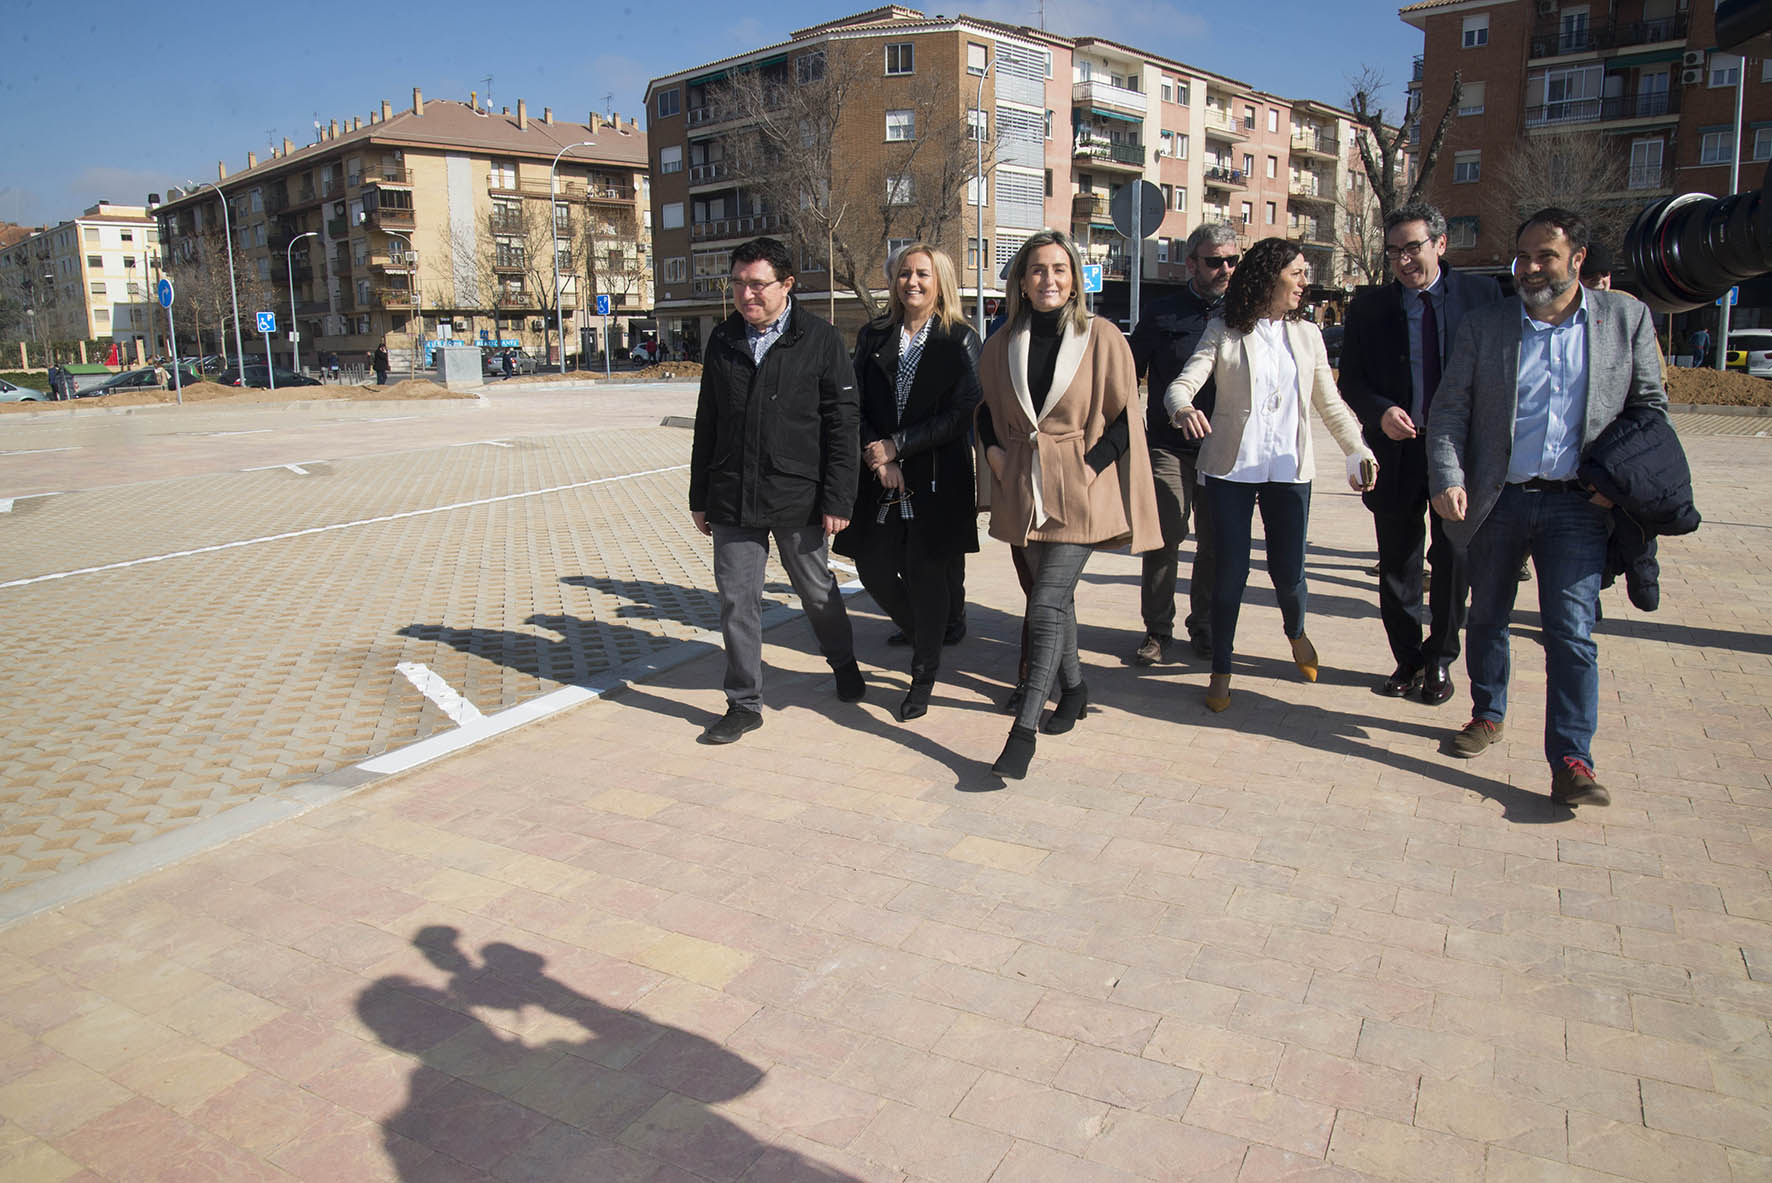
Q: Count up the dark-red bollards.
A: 0